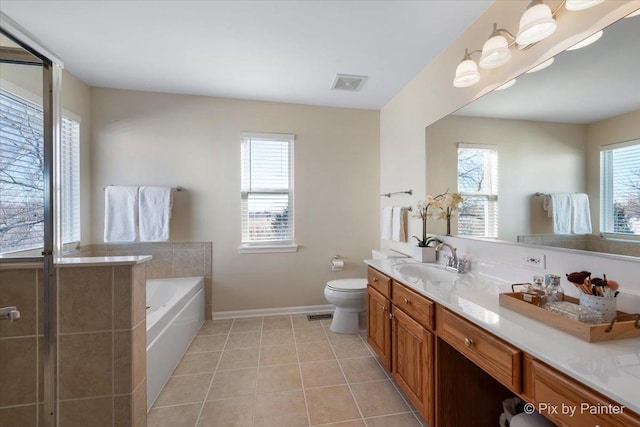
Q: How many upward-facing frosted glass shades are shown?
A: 0